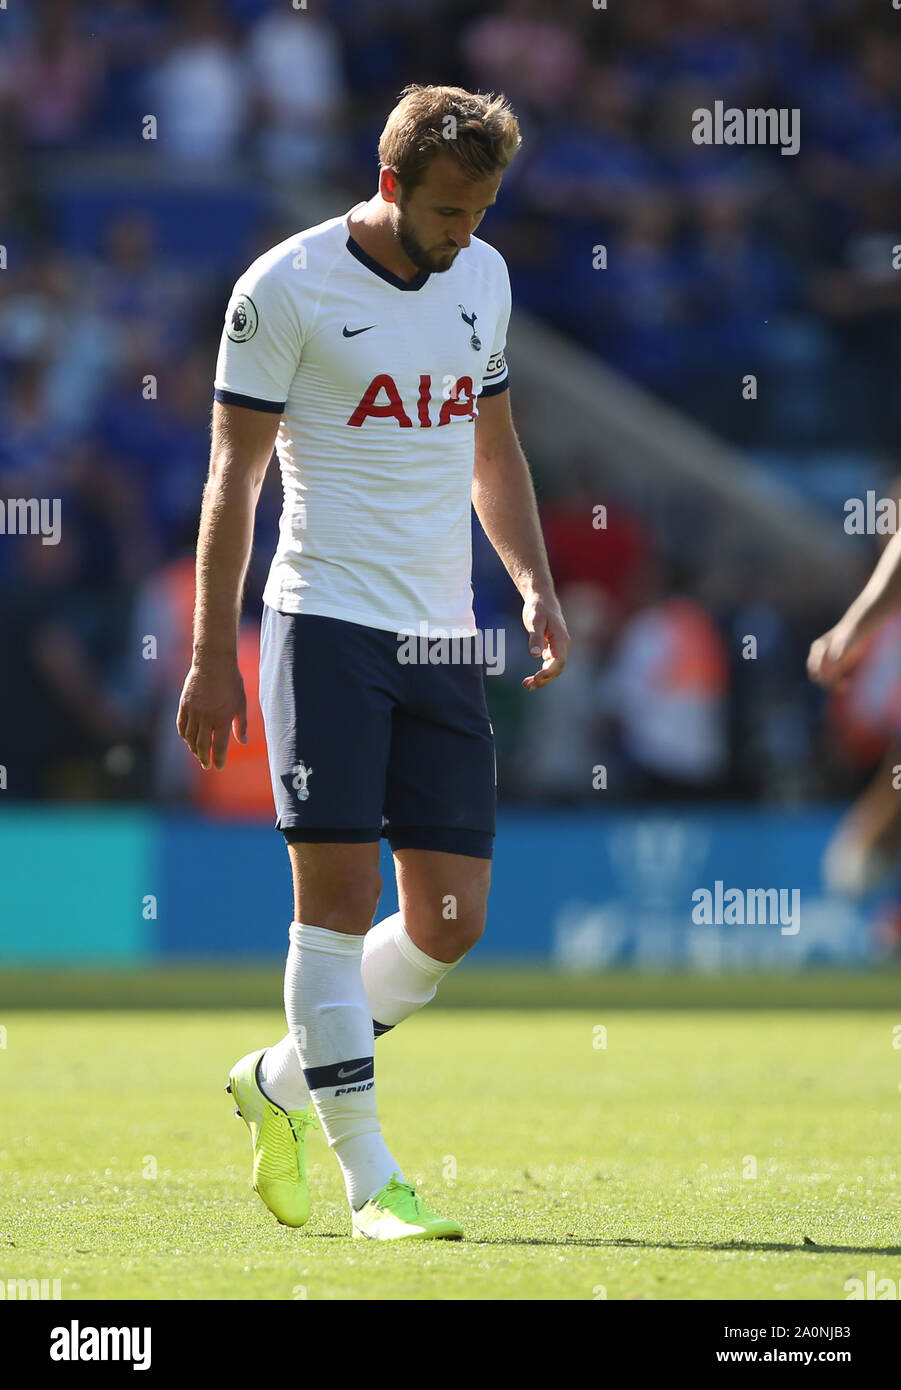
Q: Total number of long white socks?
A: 2